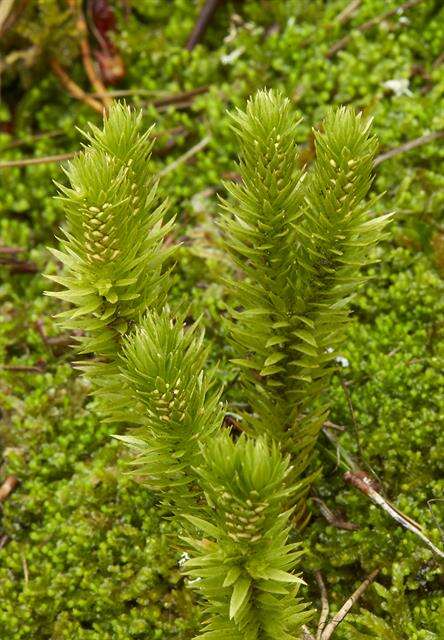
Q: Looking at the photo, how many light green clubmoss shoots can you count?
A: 6